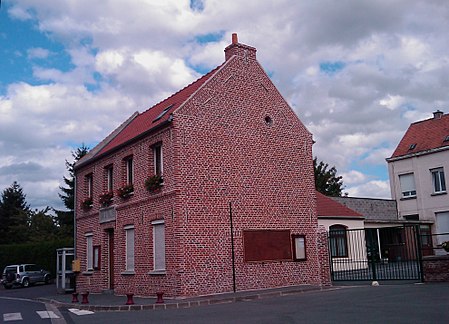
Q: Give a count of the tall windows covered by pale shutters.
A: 3